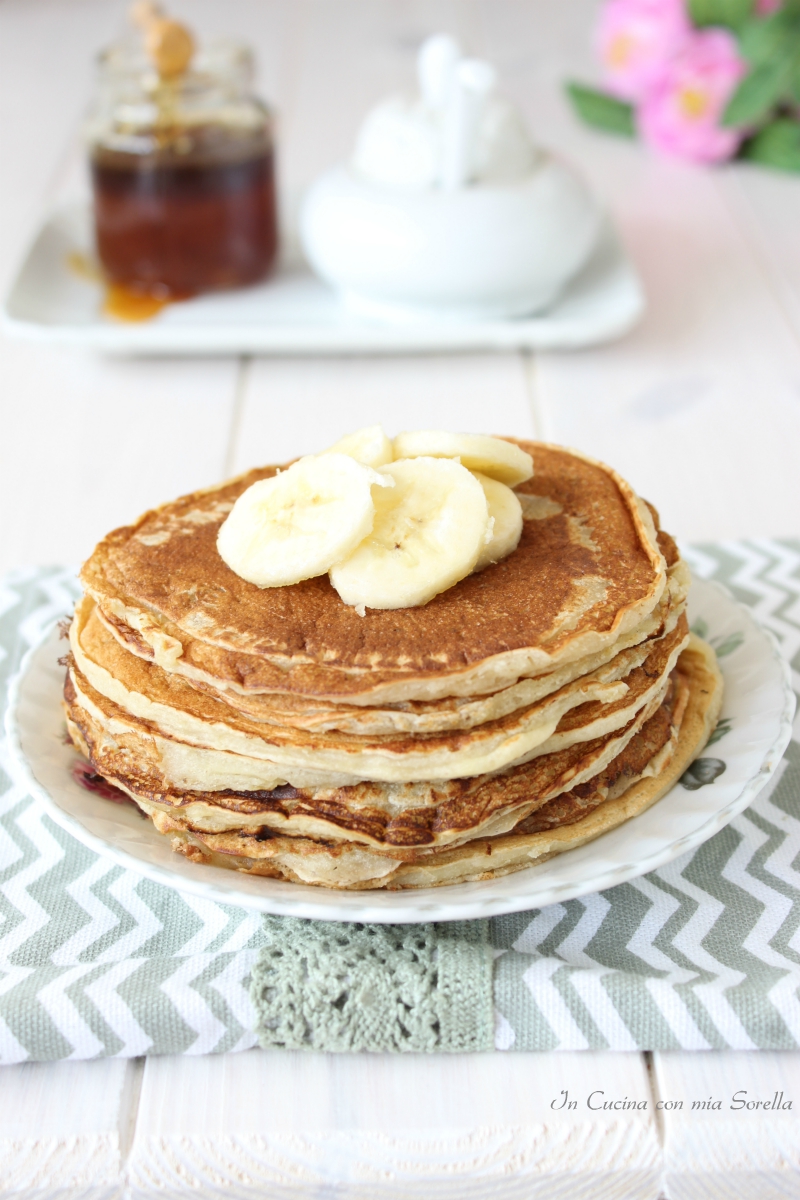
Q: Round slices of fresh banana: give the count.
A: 5